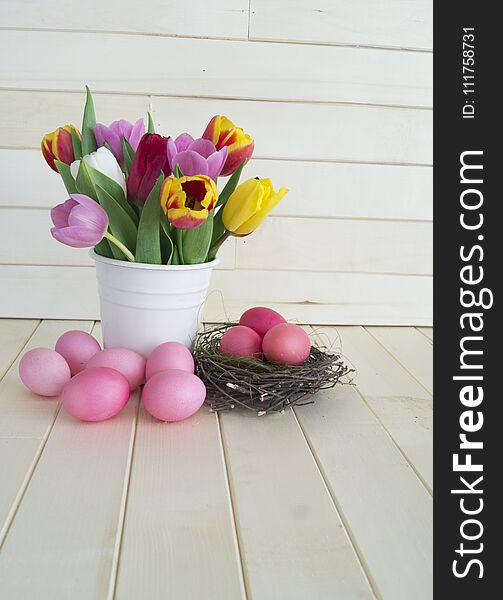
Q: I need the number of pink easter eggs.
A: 9